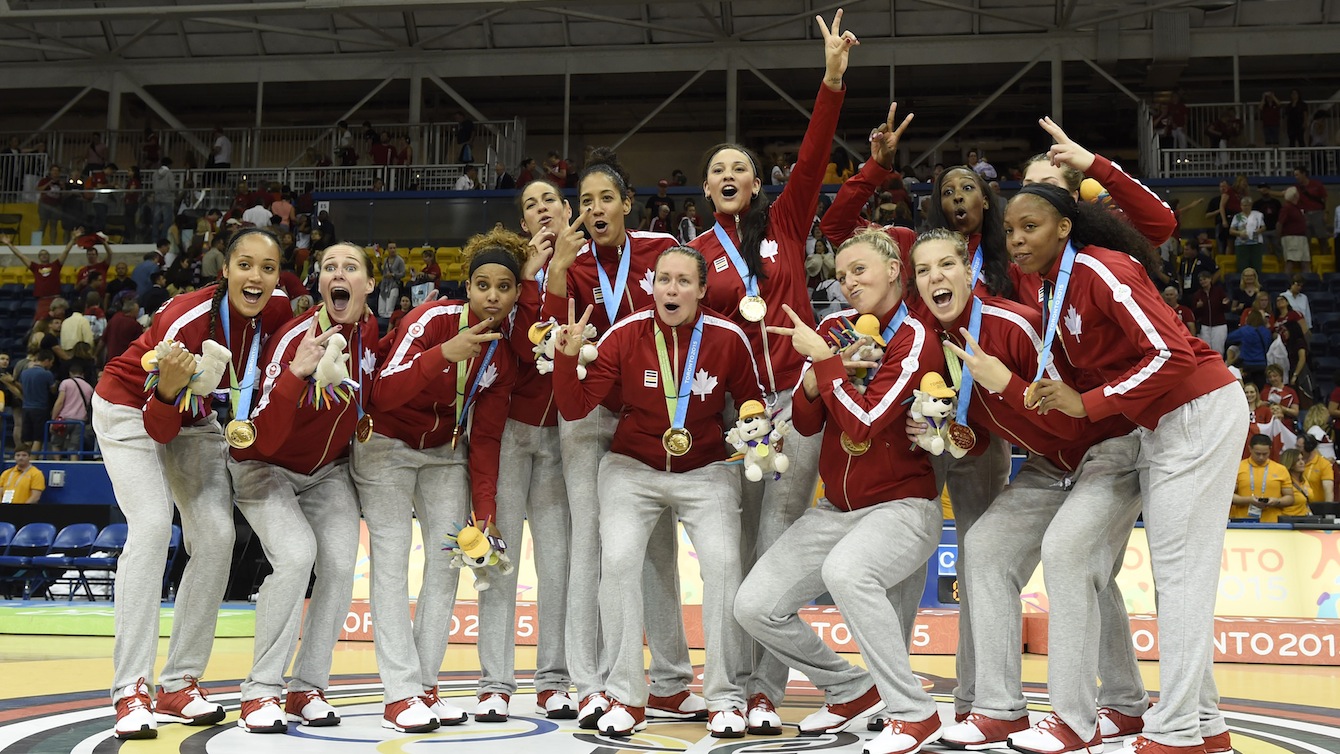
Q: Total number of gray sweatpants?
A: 12